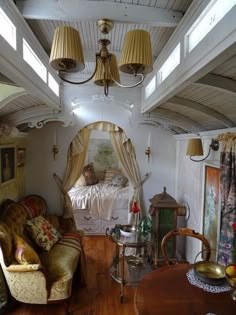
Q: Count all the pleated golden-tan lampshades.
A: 4